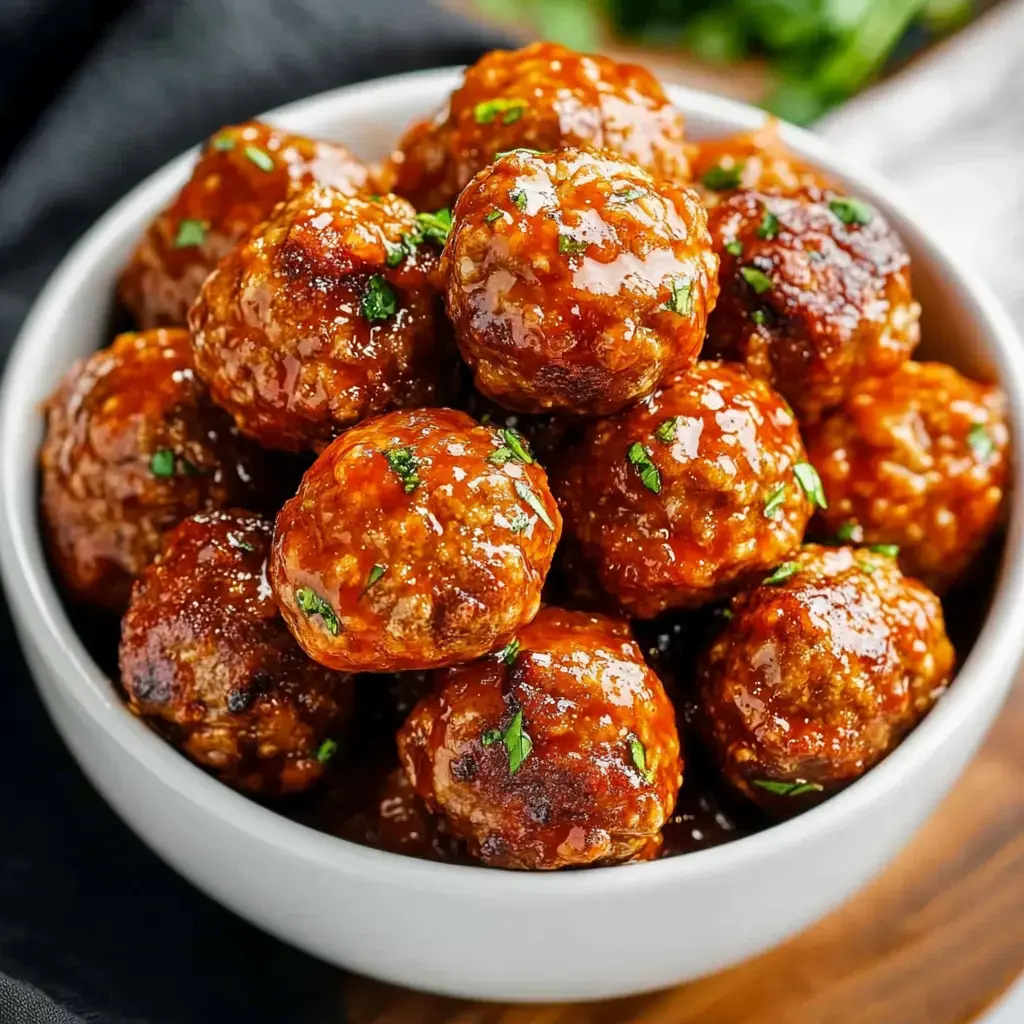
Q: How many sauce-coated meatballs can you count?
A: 13